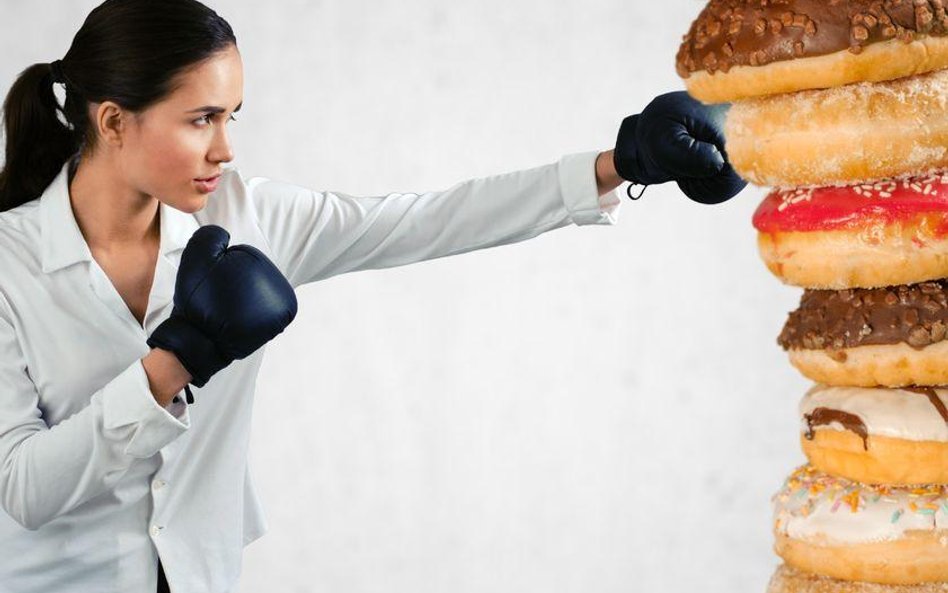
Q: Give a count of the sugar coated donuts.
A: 2